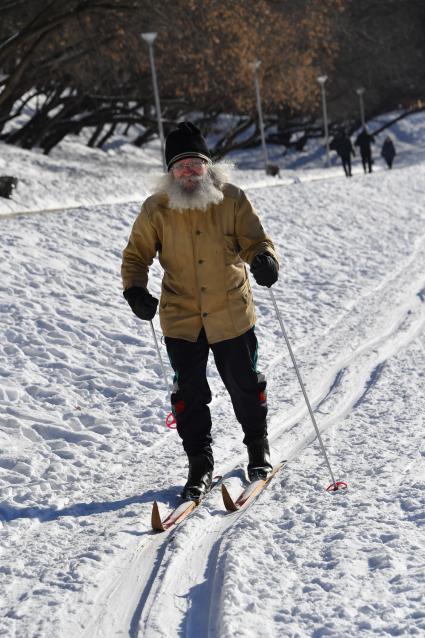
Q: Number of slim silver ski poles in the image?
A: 2